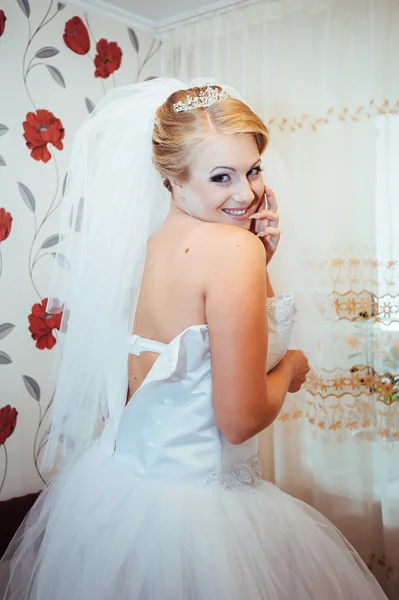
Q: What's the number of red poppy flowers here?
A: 7